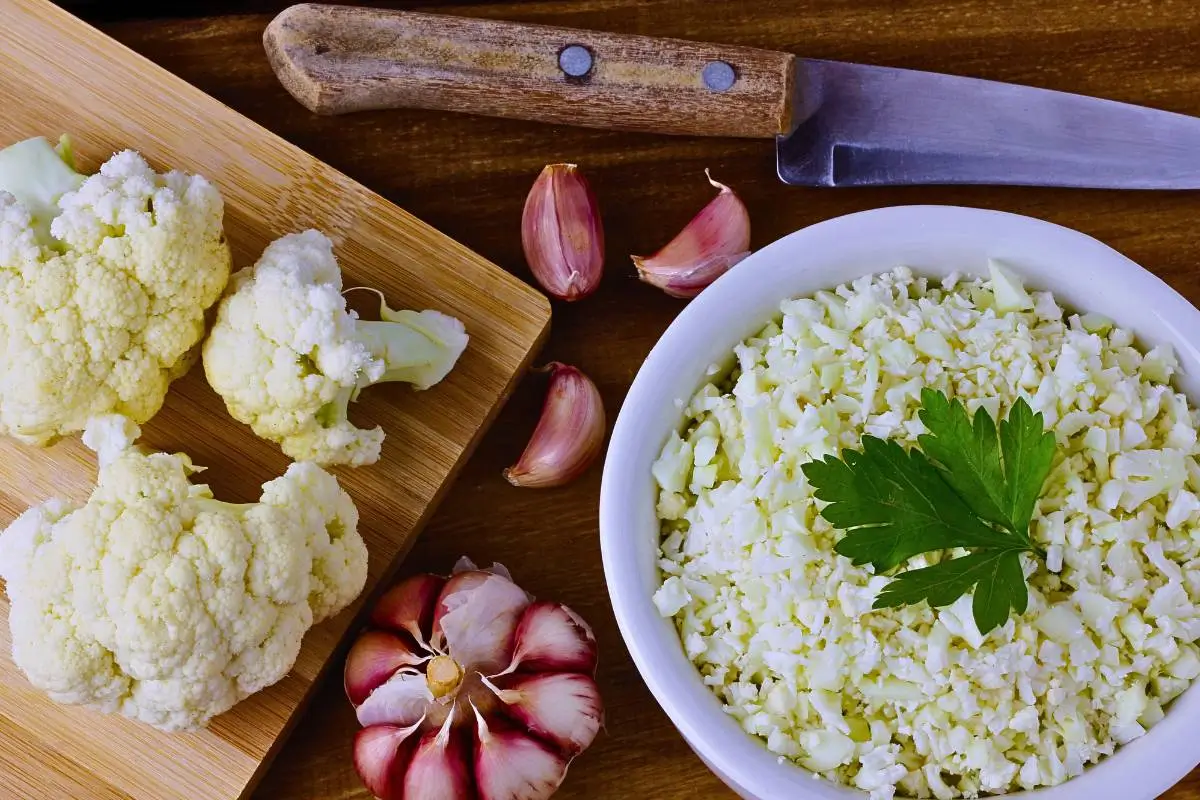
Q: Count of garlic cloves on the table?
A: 3